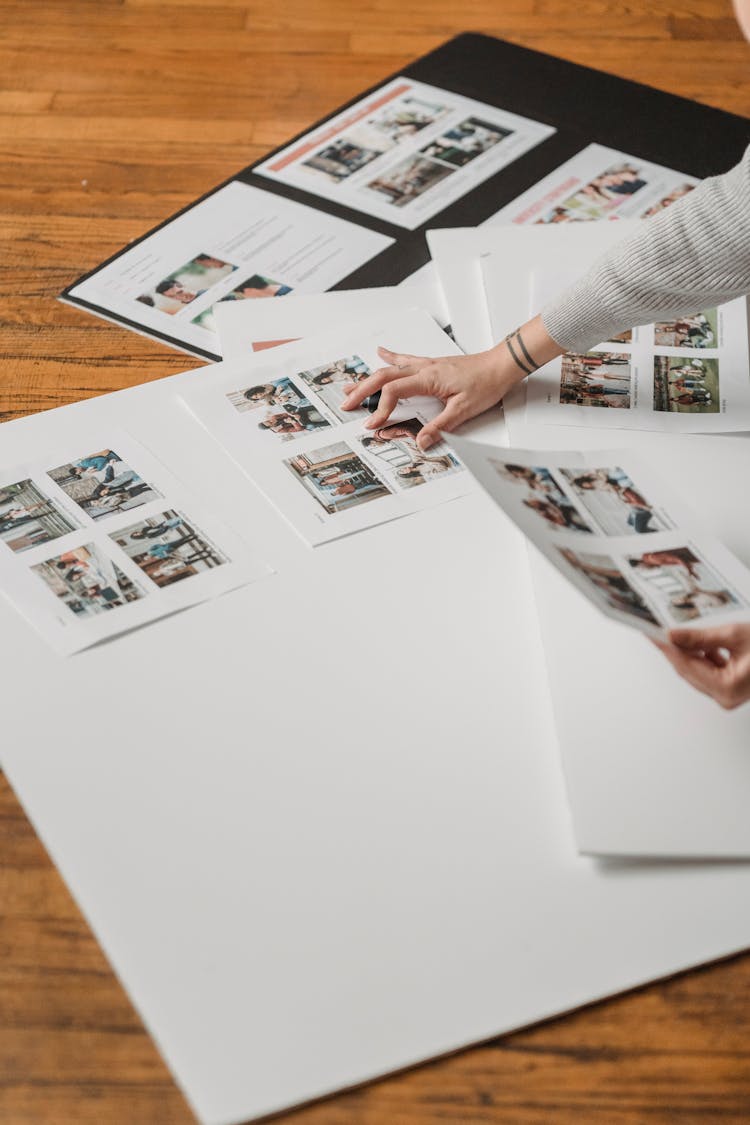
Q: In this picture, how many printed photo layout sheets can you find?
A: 7